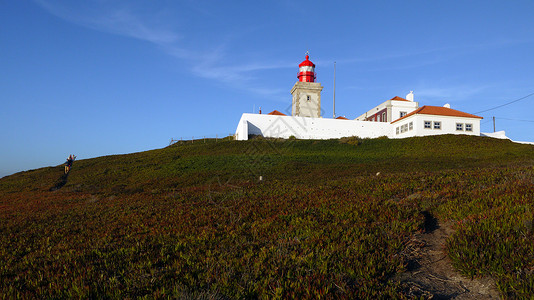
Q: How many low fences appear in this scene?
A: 1